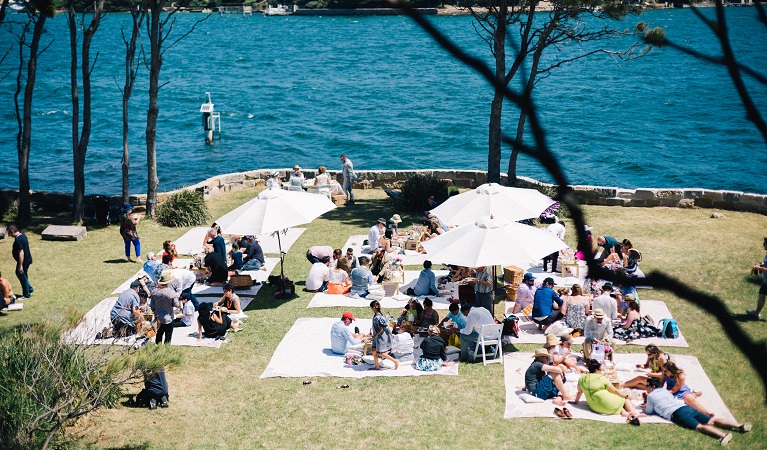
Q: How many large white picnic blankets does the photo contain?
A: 9